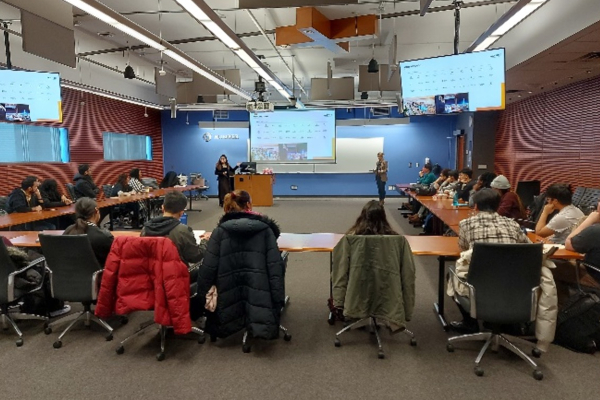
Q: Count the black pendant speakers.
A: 2